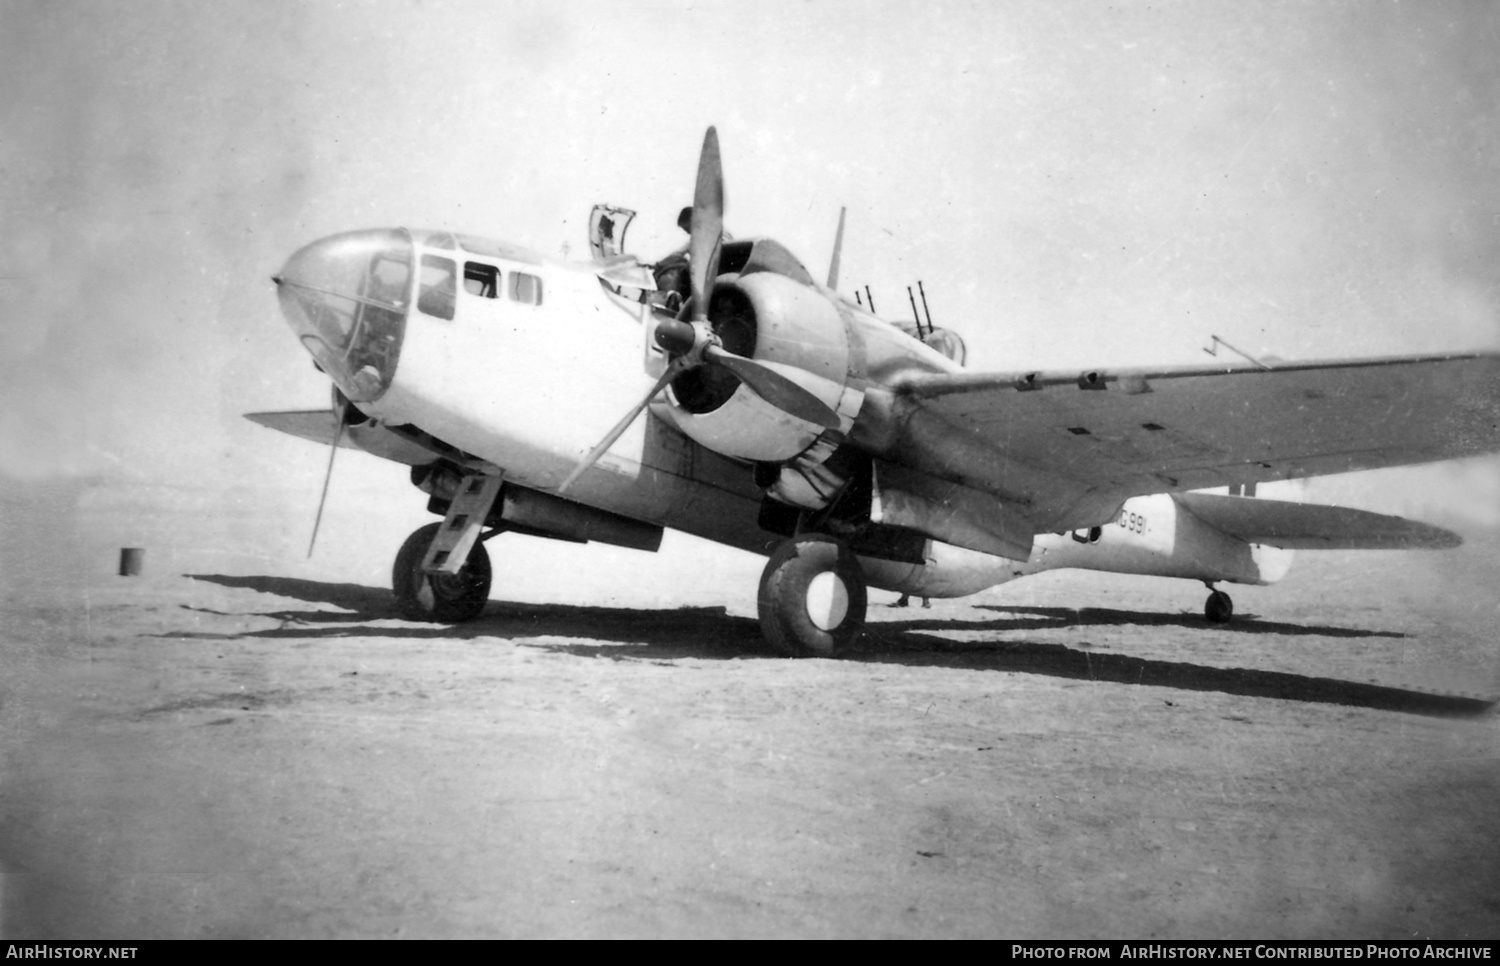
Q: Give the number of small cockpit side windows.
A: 3